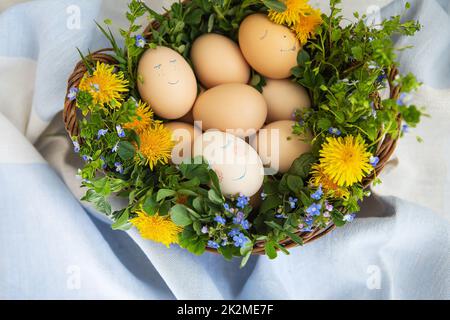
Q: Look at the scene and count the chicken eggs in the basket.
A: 8